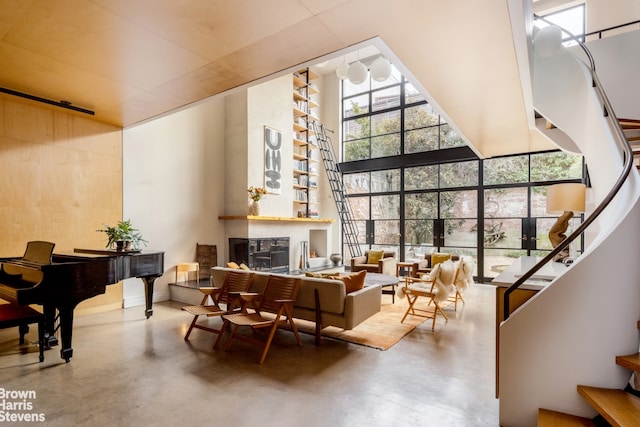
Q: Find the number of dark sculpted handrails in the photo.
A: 1